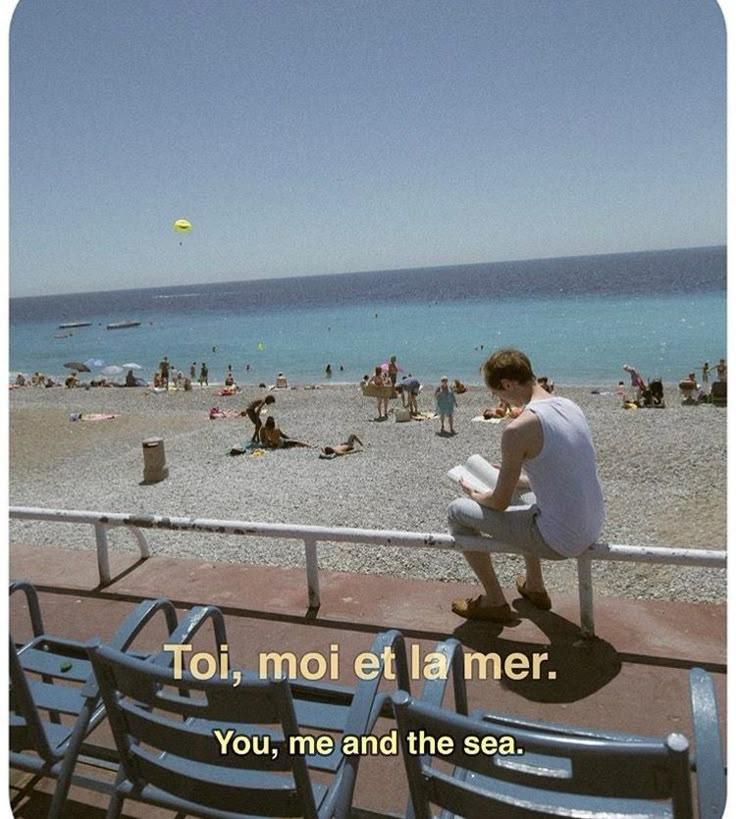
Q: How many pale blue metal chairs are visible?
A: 3